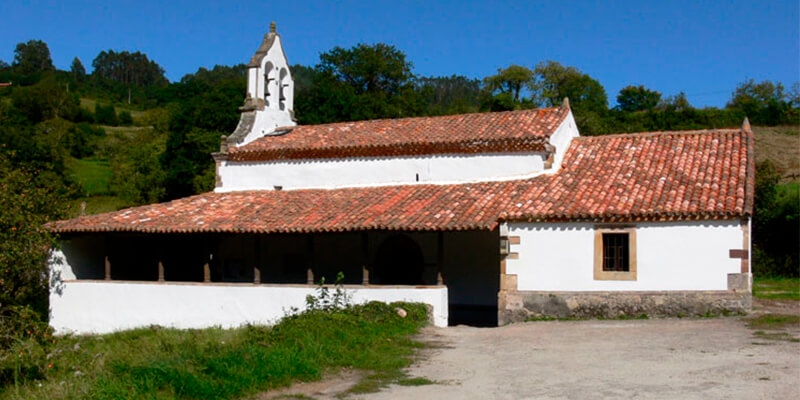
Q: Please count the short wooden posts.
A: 7